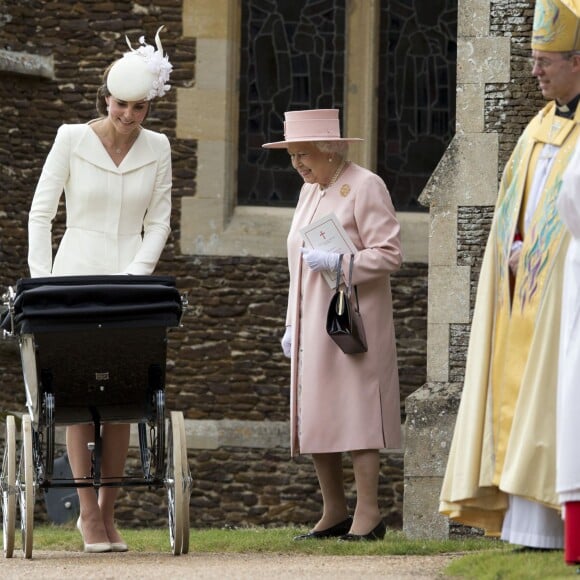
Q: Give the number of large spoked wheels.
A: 4